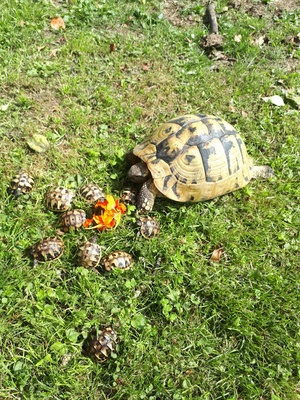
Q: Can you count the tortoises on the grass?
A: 11